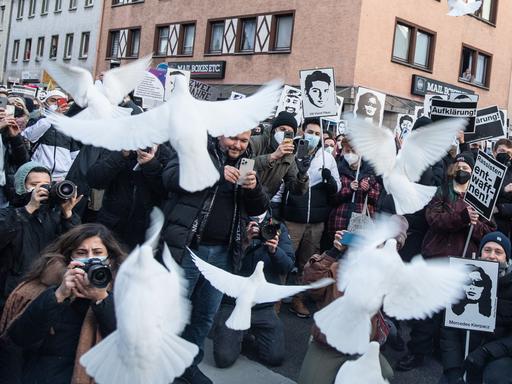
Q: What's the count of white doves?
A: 8